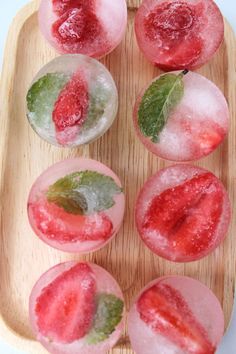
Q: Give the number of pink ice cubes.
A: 7